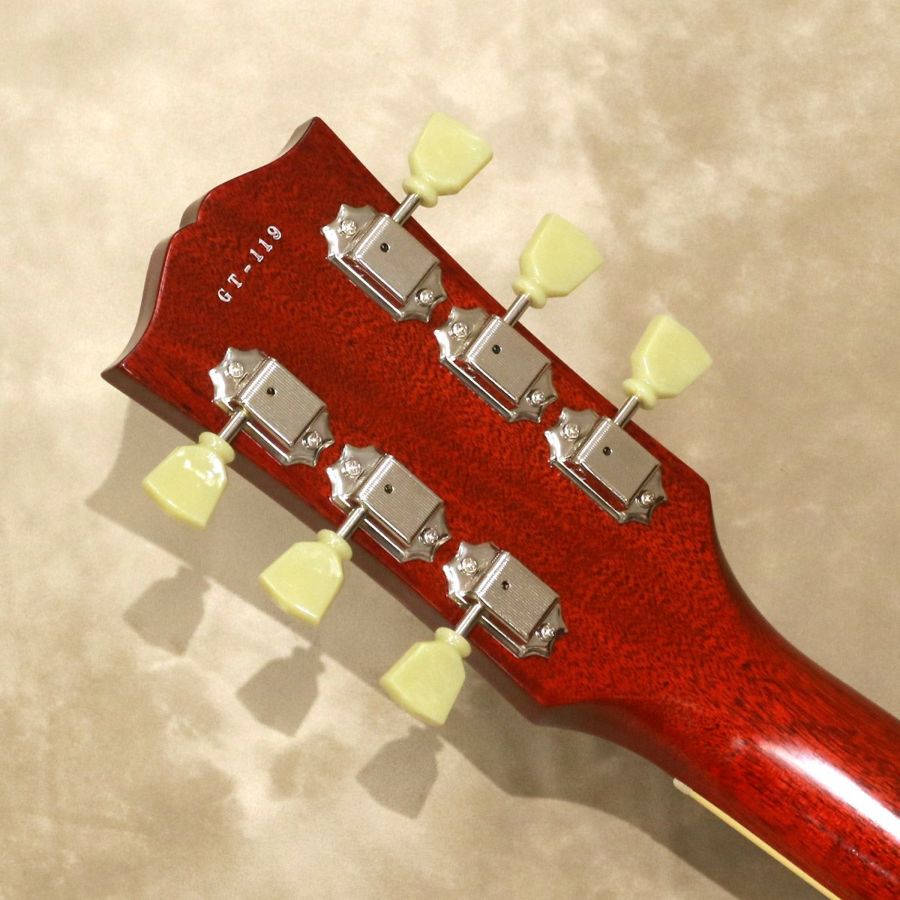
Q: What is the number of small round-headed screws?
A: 12